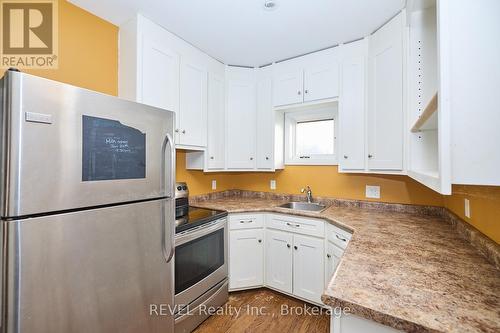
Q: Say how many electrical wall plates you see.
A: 4